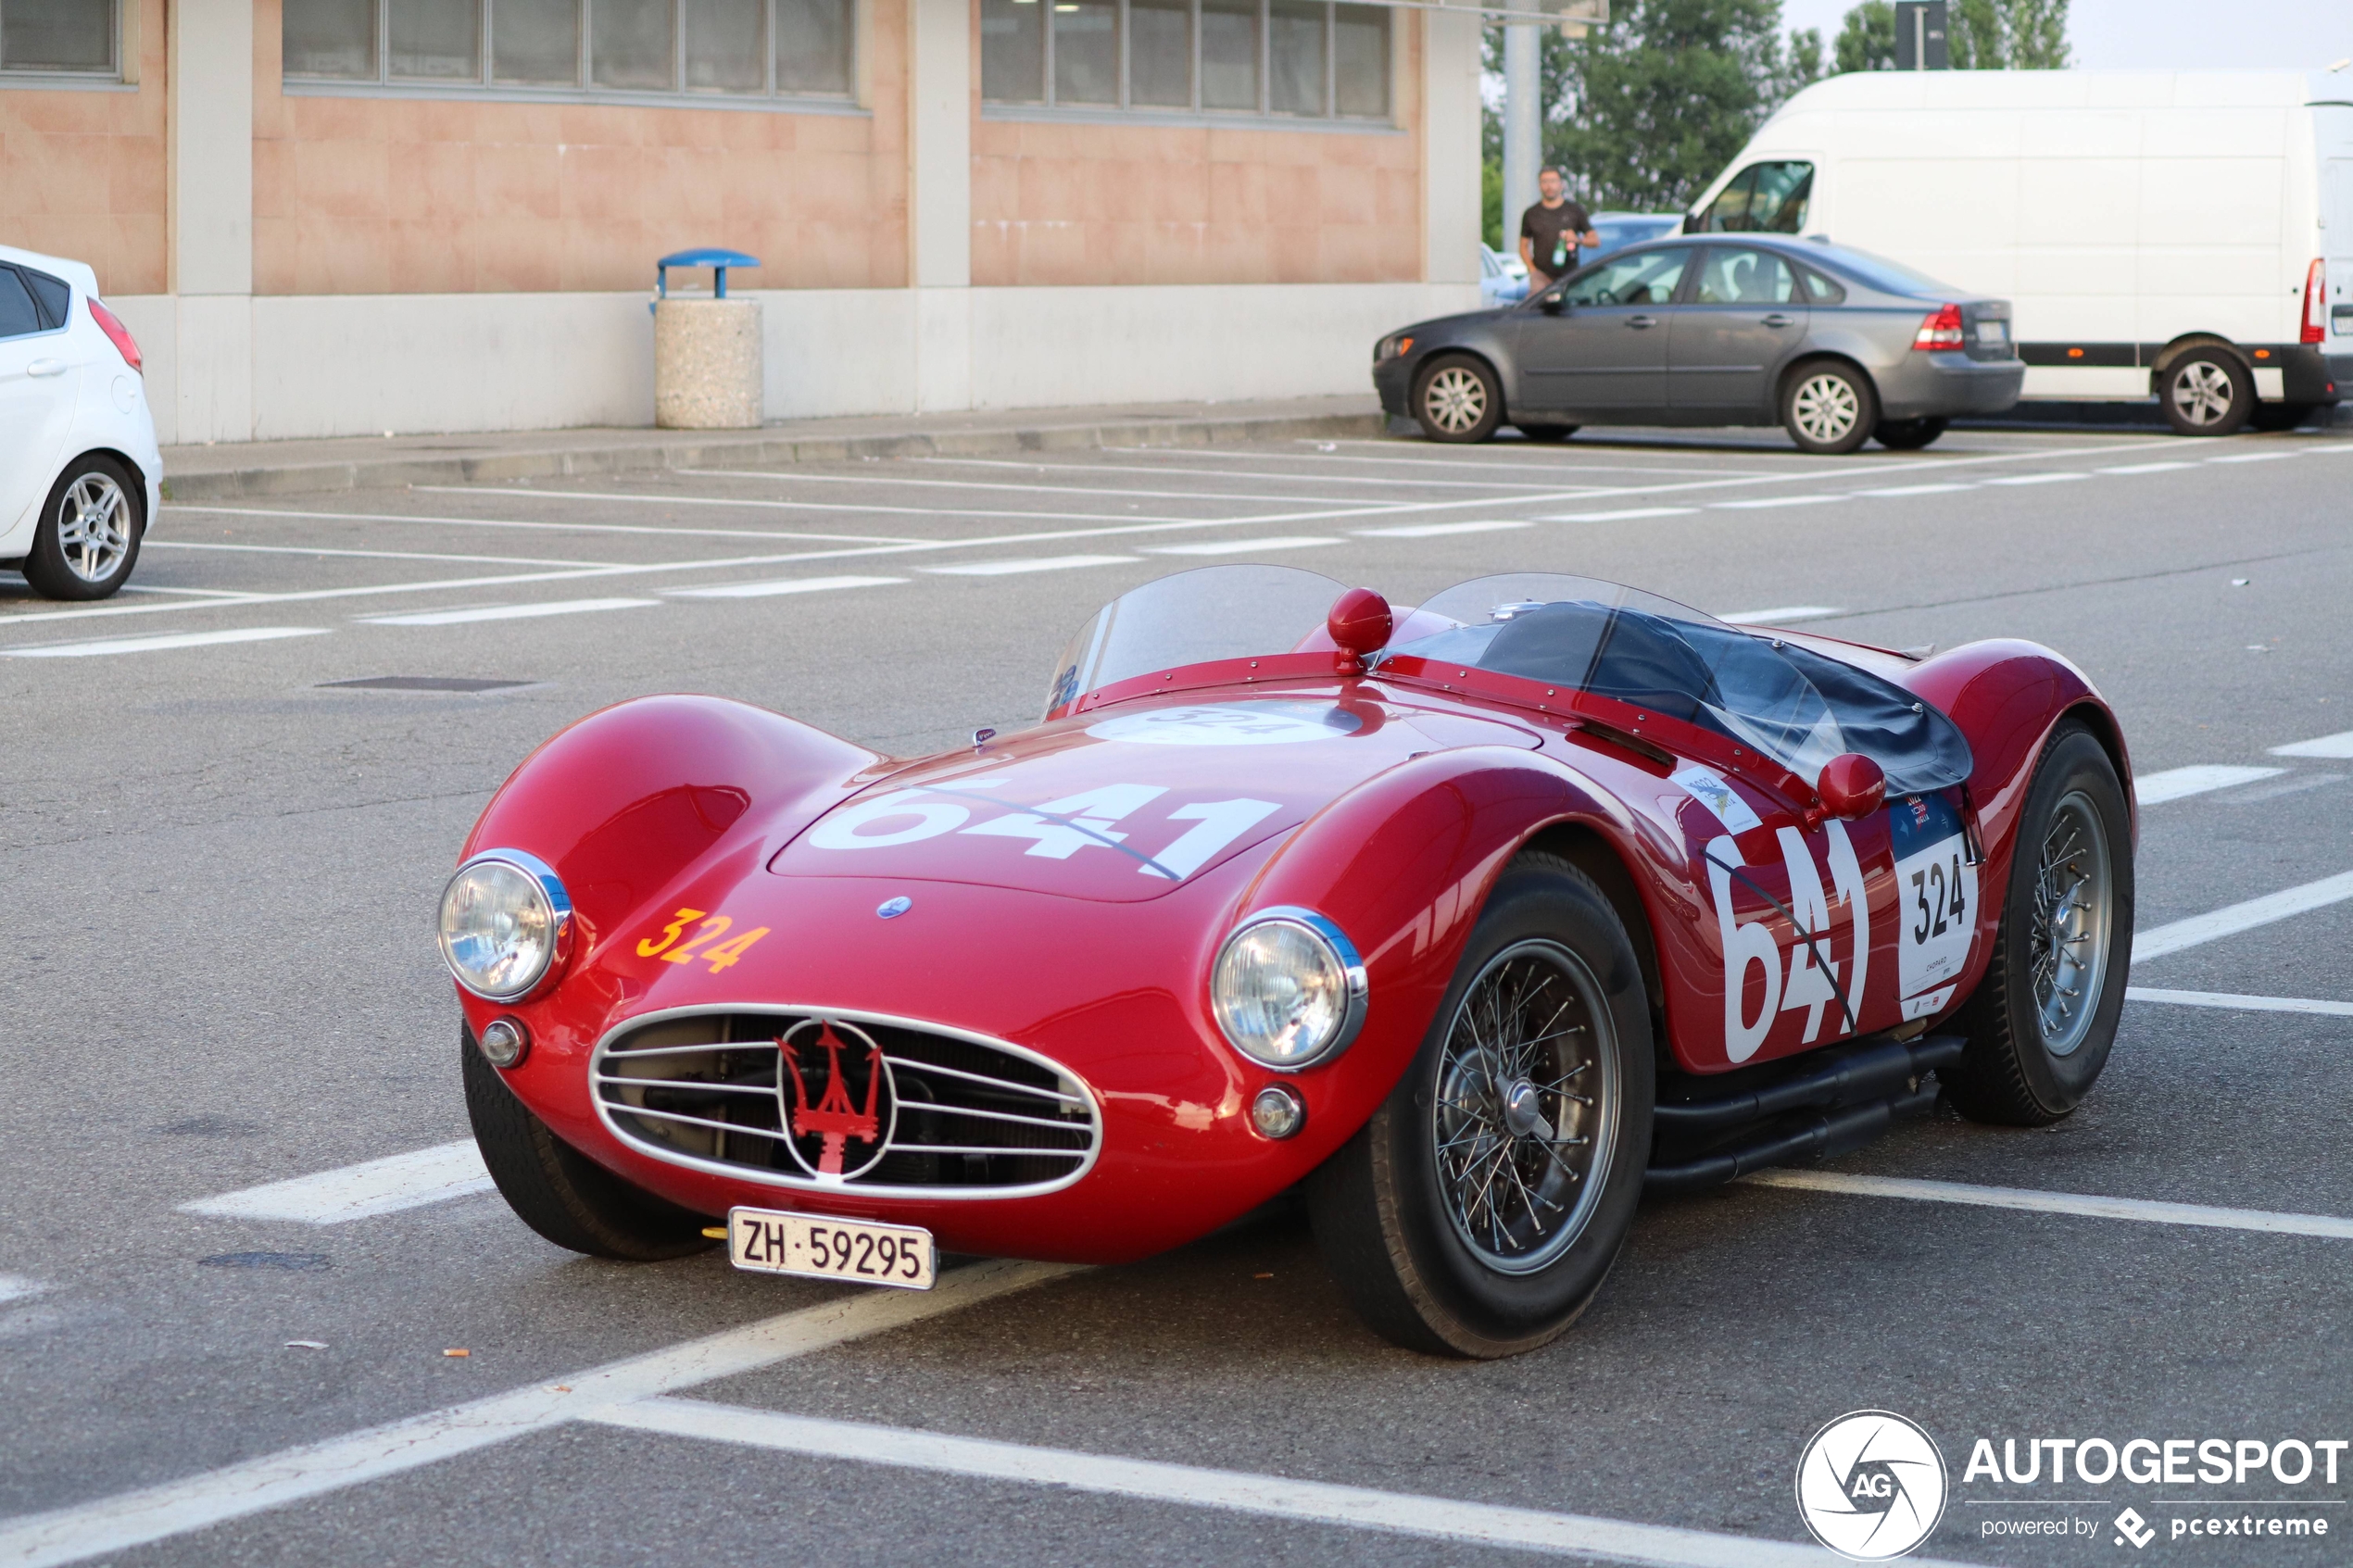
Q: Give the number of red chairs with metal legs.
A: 0